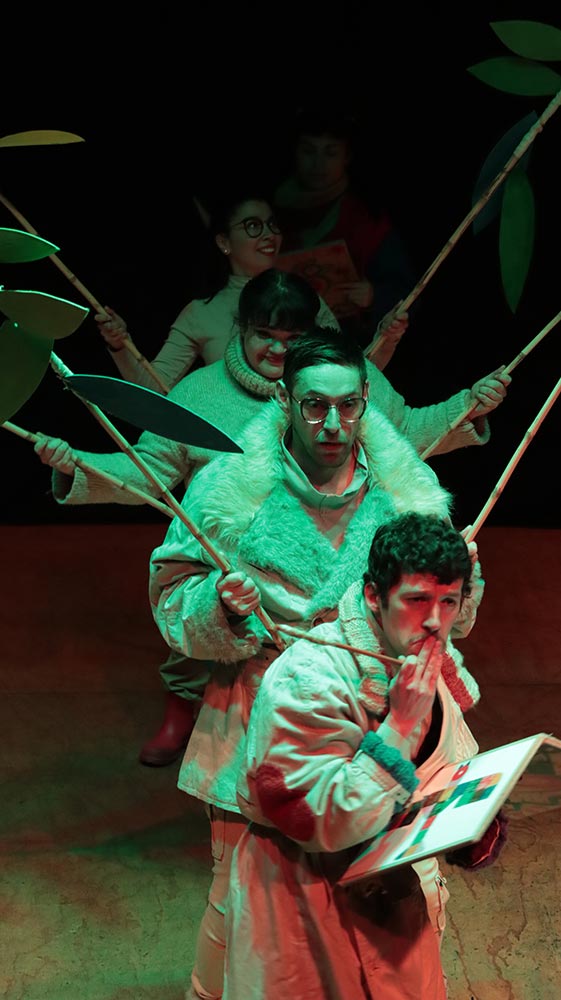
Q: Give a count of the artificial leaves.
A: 9